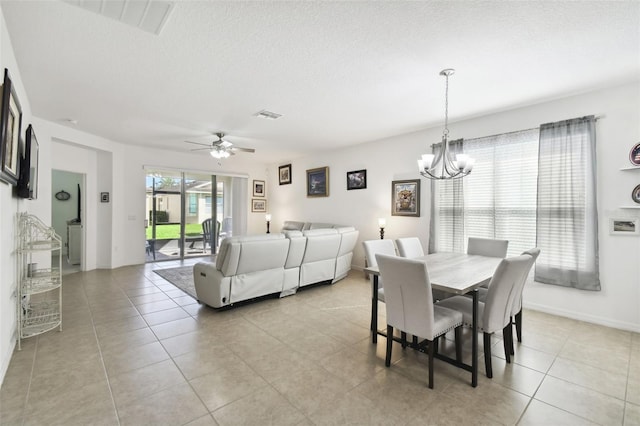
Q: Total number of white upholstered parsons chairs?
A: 6